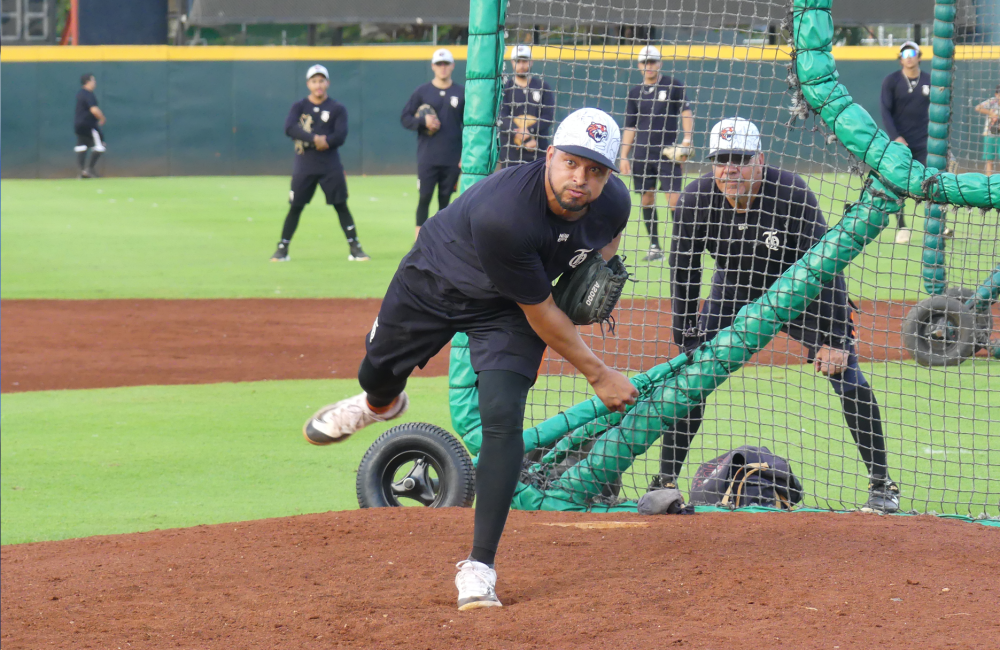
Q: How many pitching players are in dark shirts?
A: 1